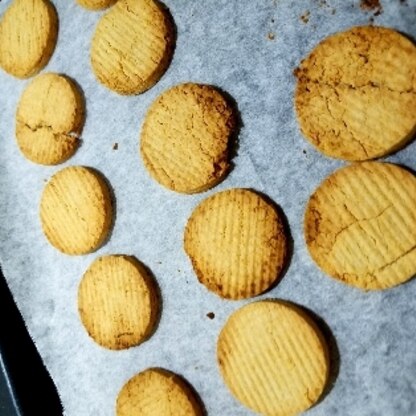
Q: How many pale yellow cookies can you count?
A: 12